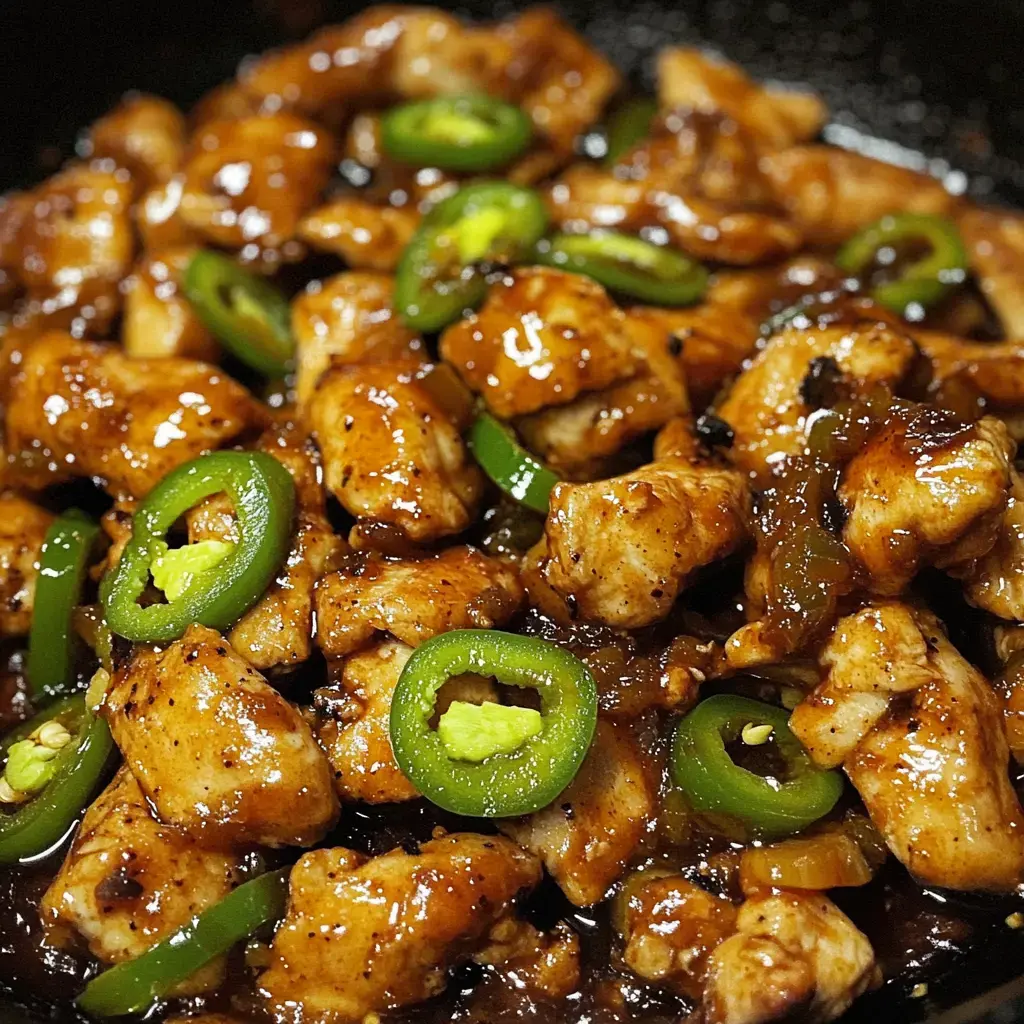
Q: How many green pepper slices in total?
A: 13